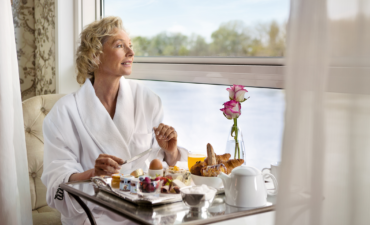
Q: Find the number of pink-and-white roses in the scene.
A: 2